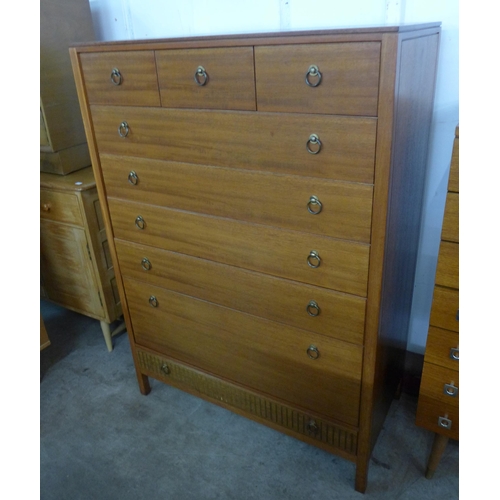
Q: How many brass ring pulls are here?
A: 15